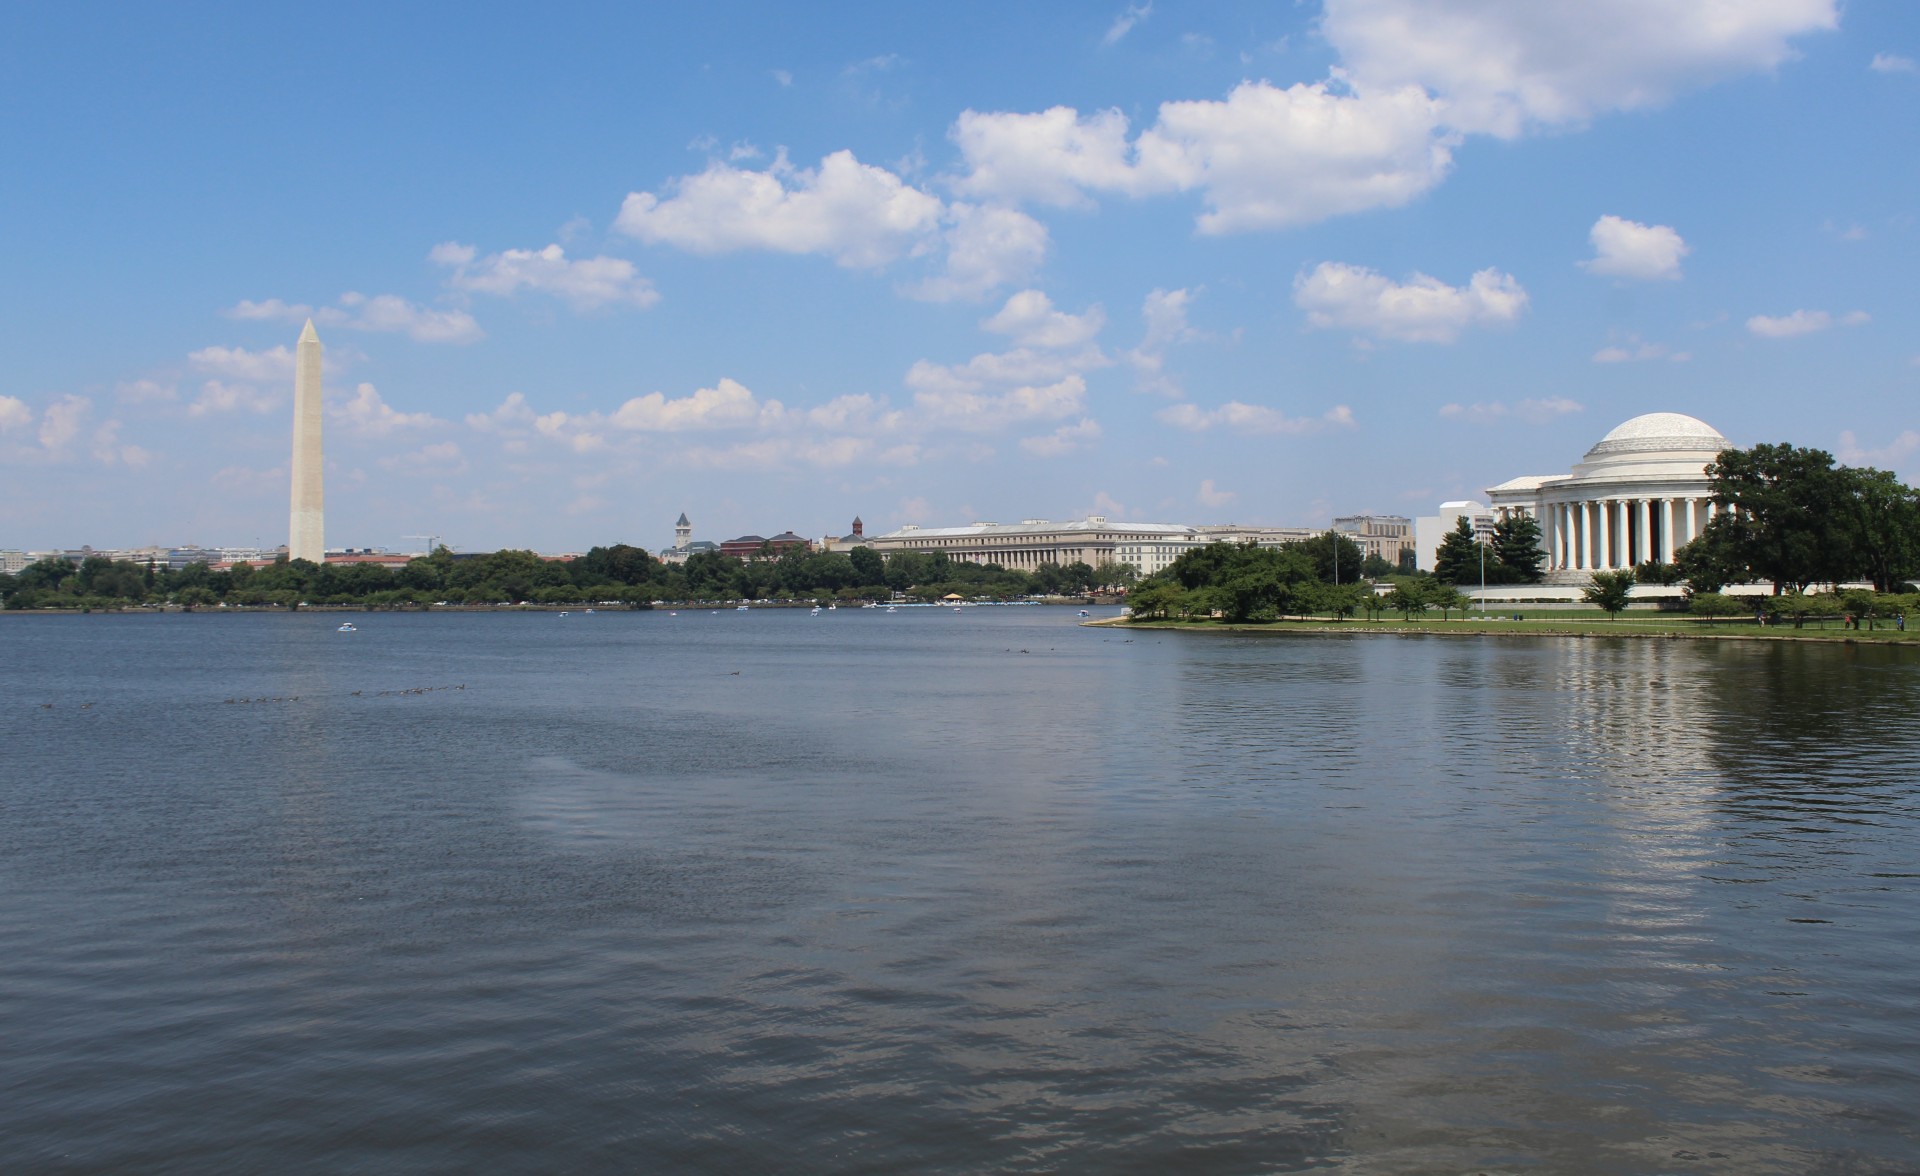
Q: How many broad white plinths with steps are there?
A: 1